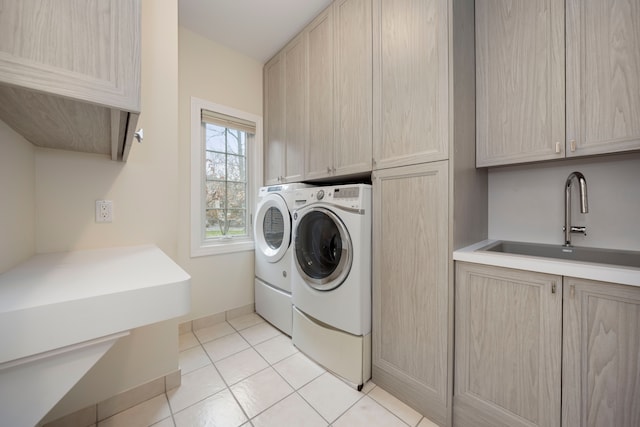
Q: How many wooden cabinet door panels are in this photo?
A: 11